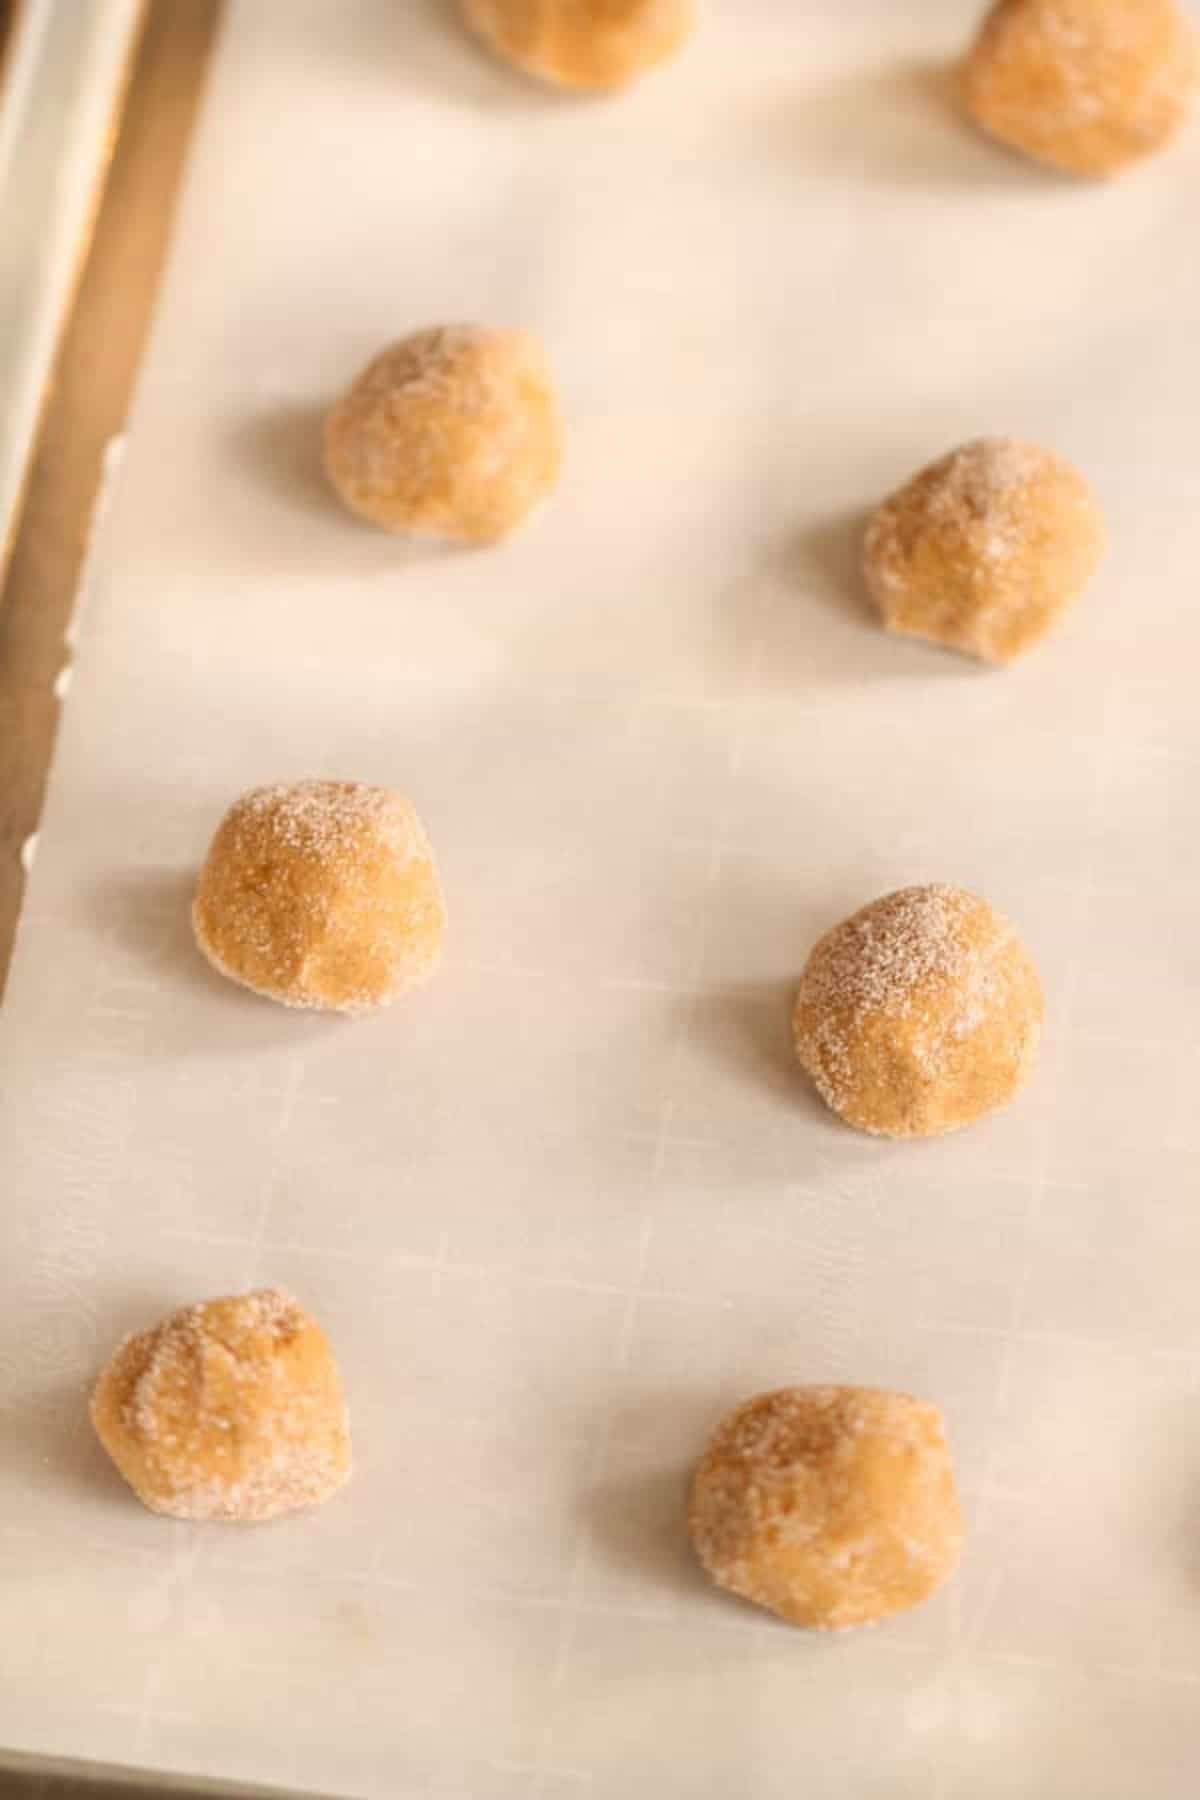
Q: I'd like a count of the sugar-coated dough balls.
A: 8